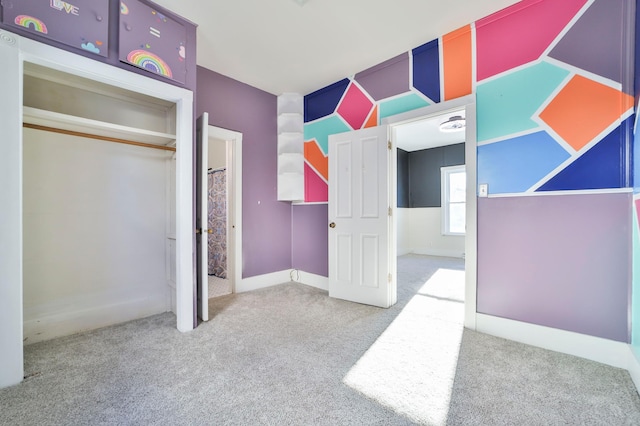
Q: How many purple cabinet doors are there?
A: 2